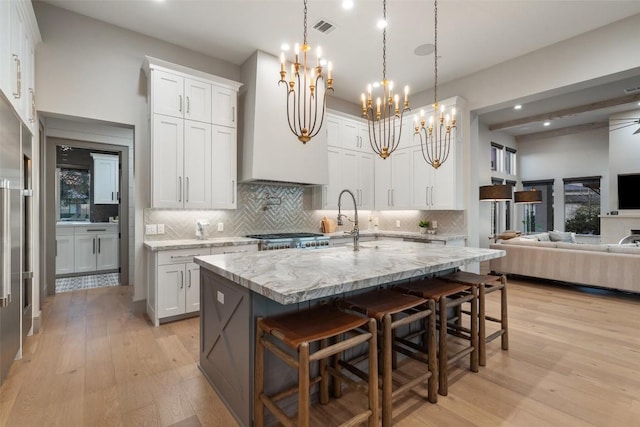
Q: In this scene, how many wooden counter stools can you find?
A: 4